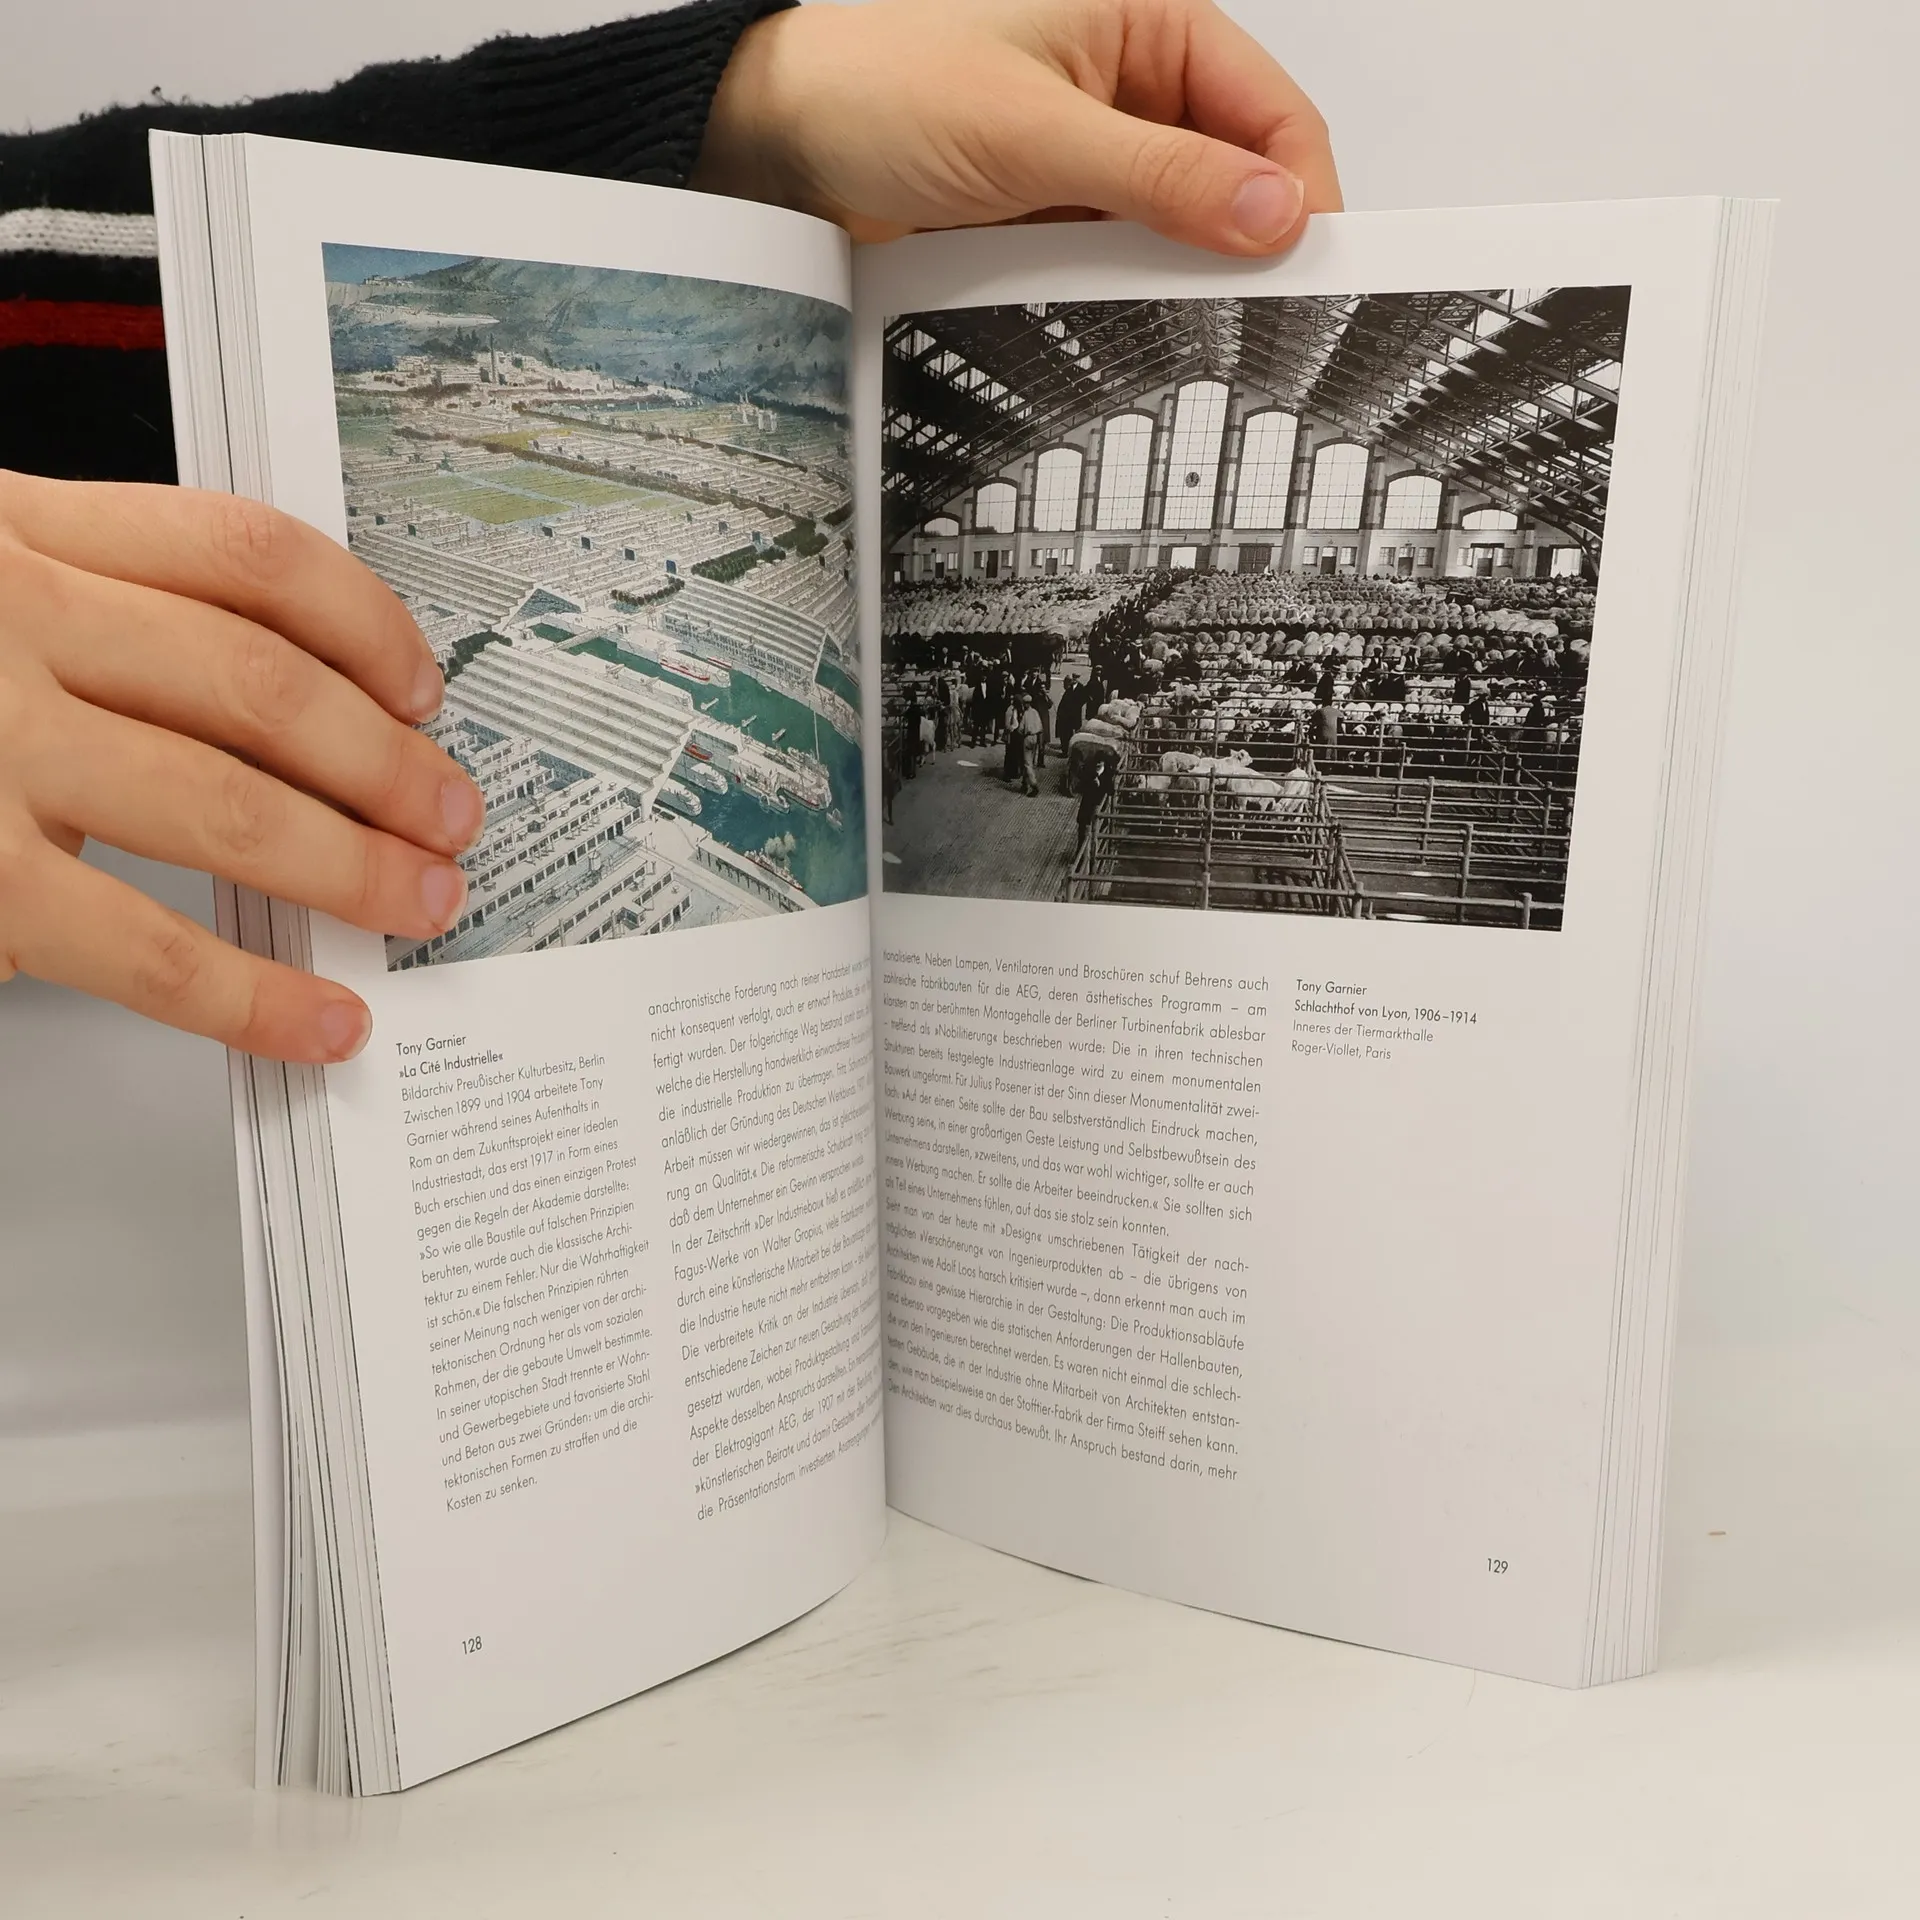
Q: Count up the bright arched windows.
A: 9